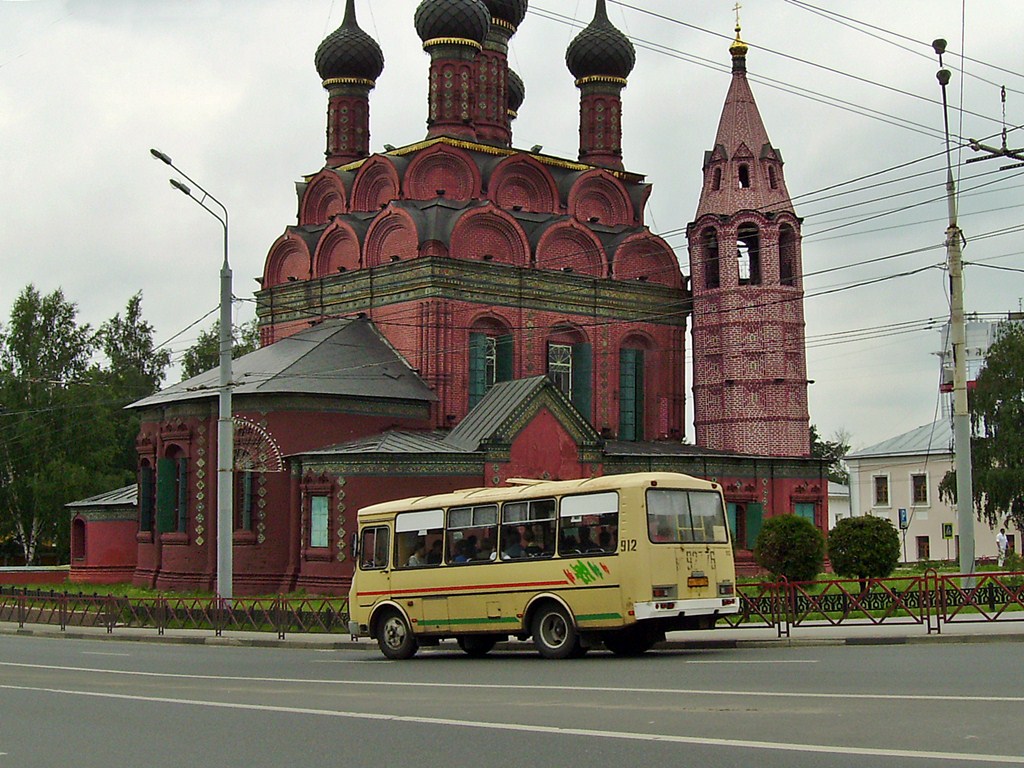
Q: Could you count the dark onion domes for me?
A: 5